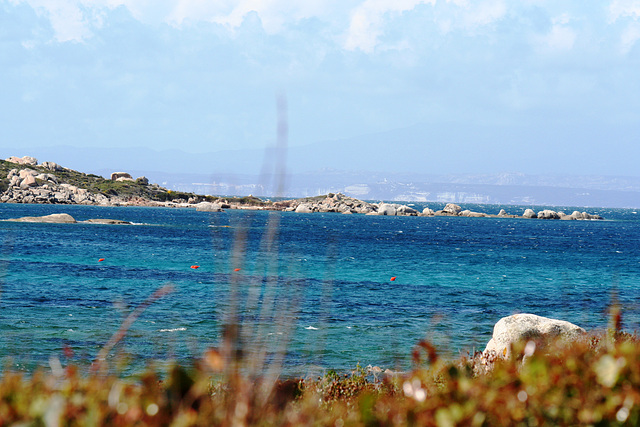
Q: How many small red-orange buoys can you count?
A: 4